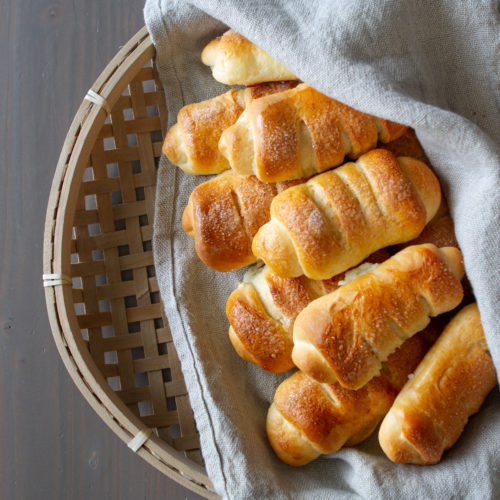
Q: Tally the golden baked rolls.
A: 9